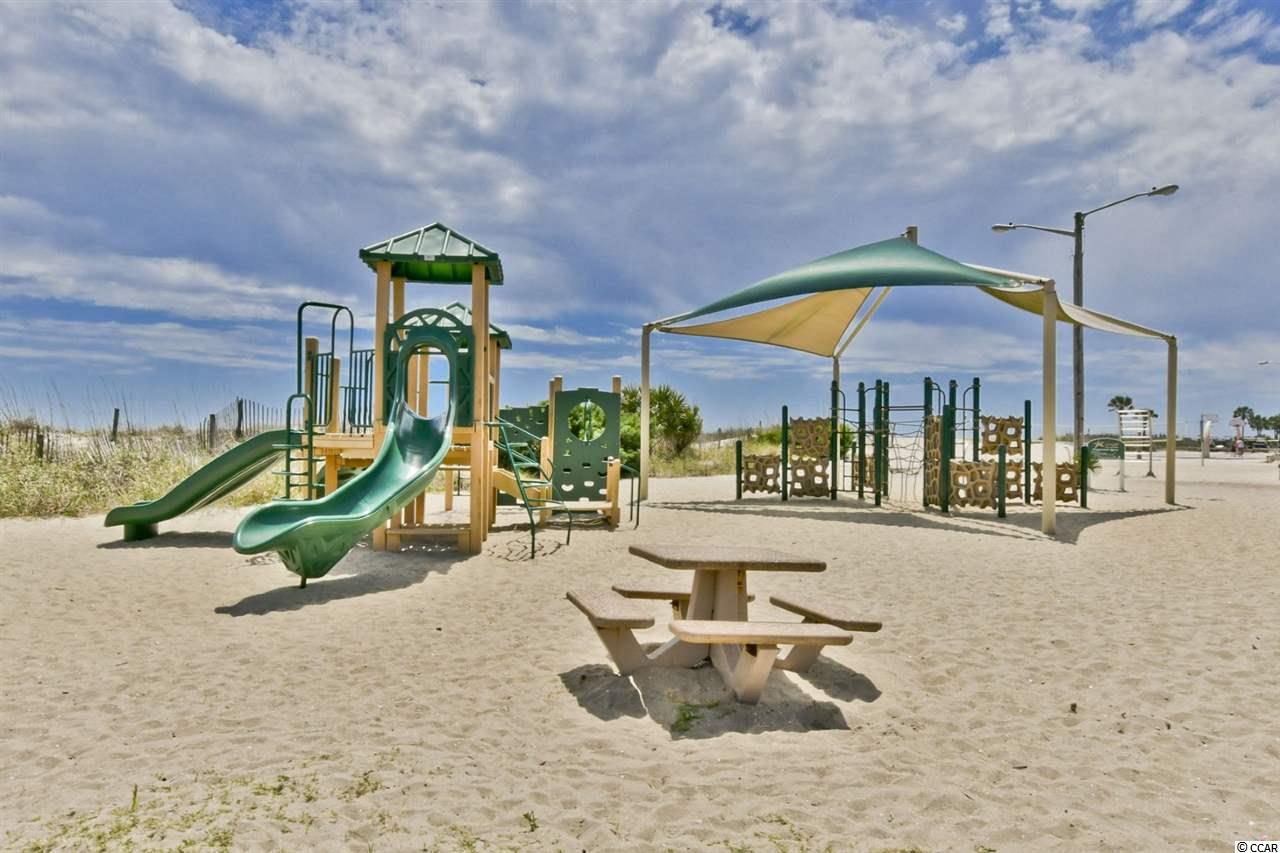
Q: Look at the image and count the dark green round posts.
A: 14